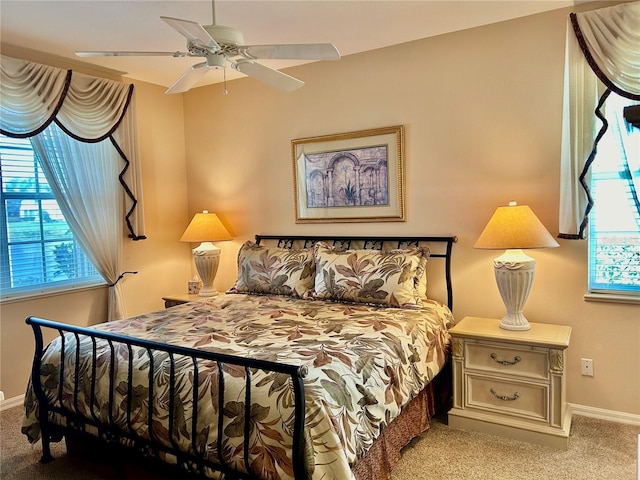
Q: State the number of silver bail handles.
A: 2